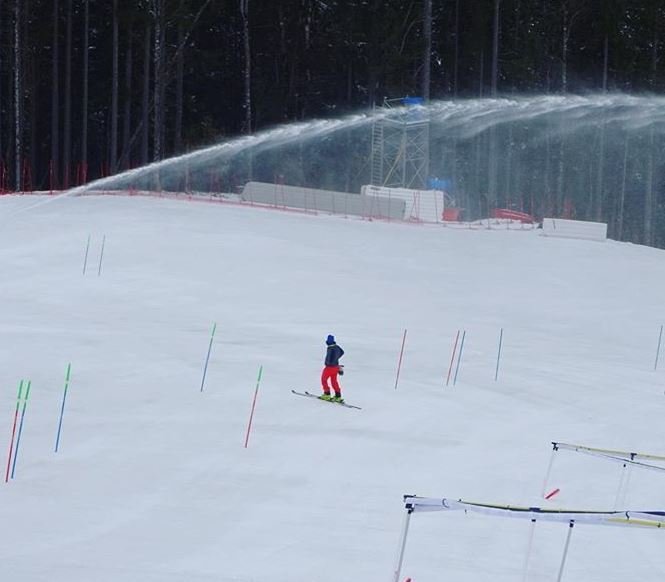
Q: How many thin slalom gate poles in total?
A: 12